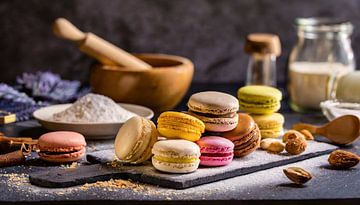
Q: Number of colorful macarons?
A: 9